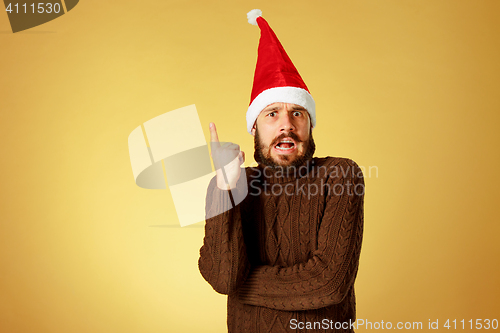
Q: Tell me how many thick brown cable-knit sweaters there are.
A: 1